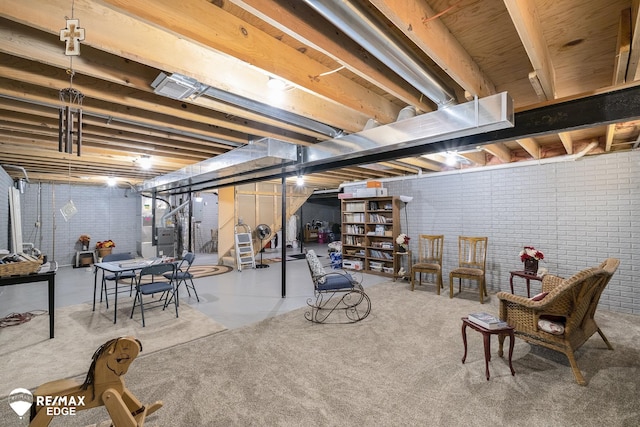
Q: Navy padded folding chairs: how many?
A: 3